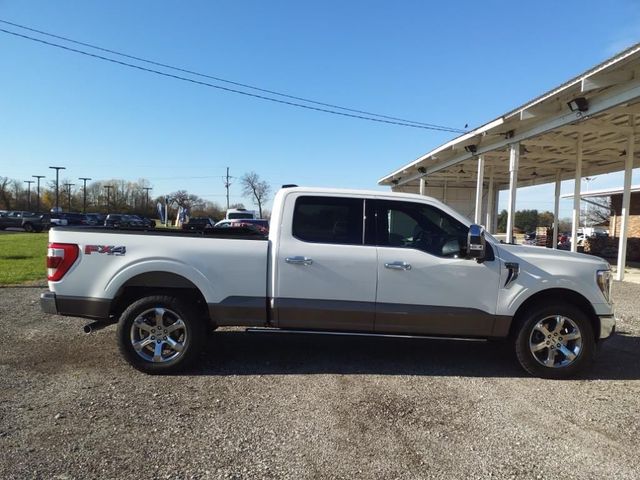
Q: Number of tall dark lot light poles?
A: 7